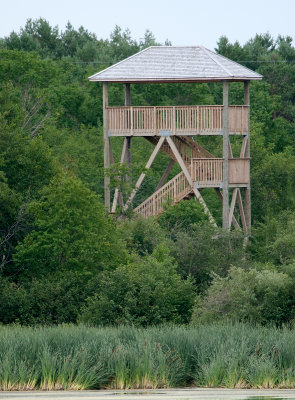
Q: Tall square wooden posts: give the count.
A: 4